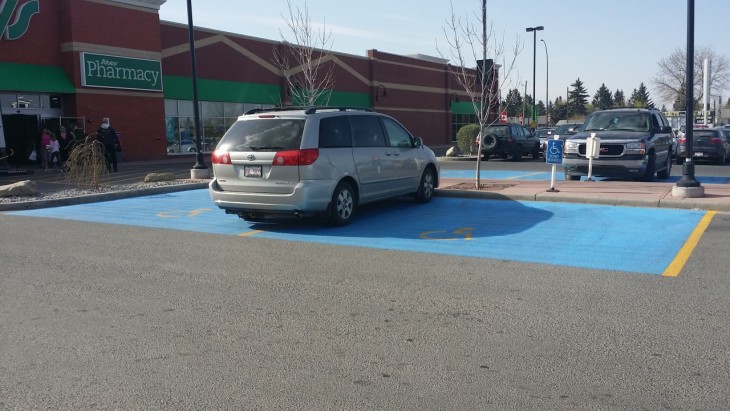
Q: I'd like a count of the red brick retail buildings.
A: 1